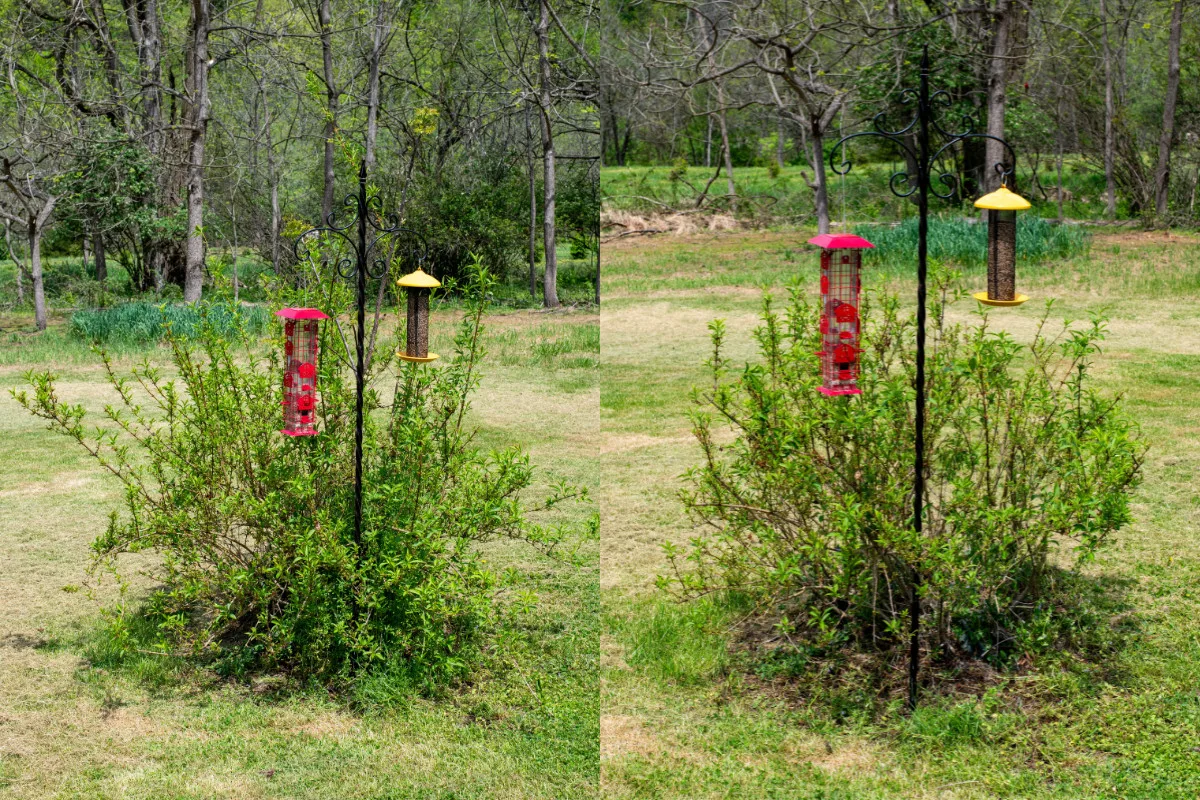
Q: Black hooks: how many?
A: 4